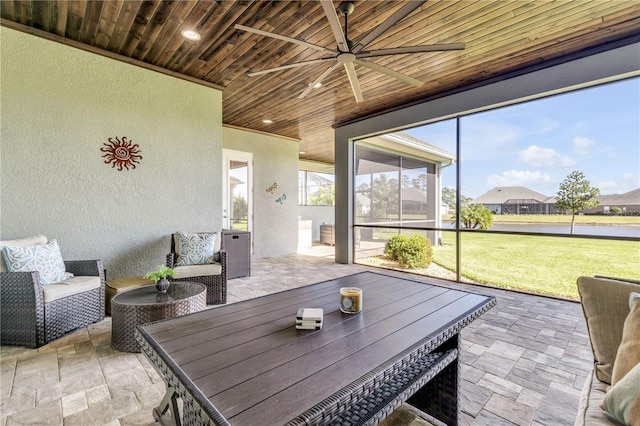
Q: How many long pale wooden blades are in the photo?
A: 8